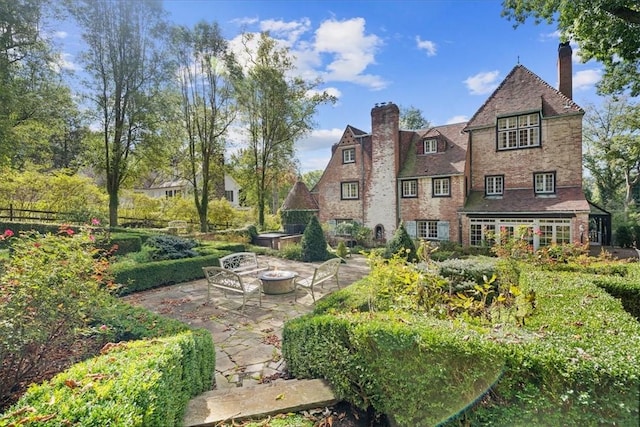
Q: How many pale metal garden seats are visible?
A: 3